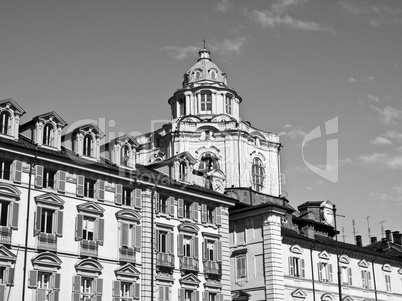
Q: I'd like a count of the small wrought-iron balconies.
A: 7